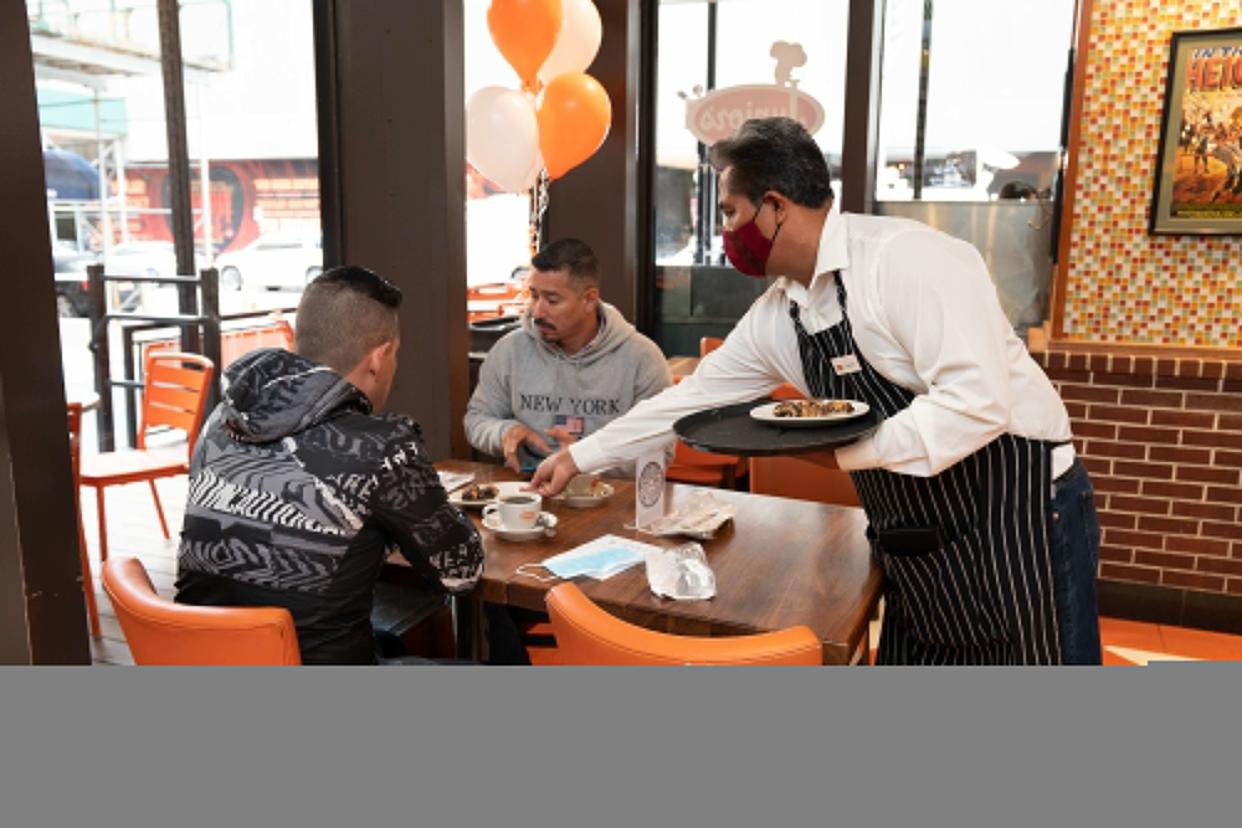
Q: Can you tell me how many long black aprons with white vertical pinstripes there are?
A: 1